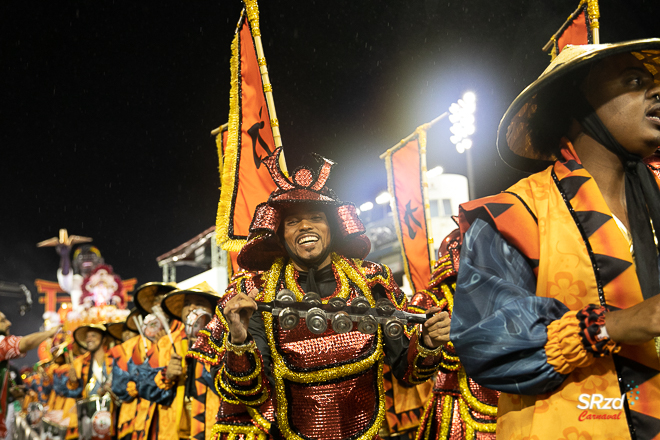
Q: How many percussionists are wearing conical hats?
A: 6